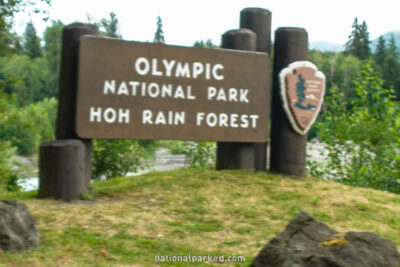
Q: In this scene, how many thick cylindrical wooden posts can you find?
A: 5